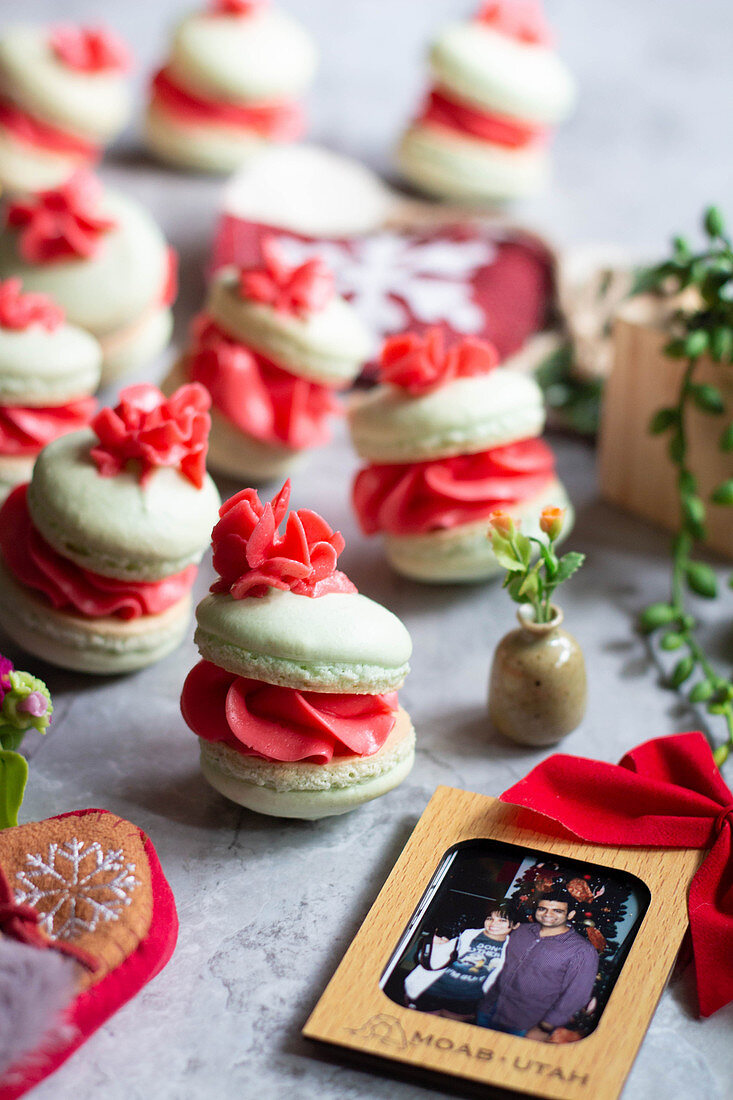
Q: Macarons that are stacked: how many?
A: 9